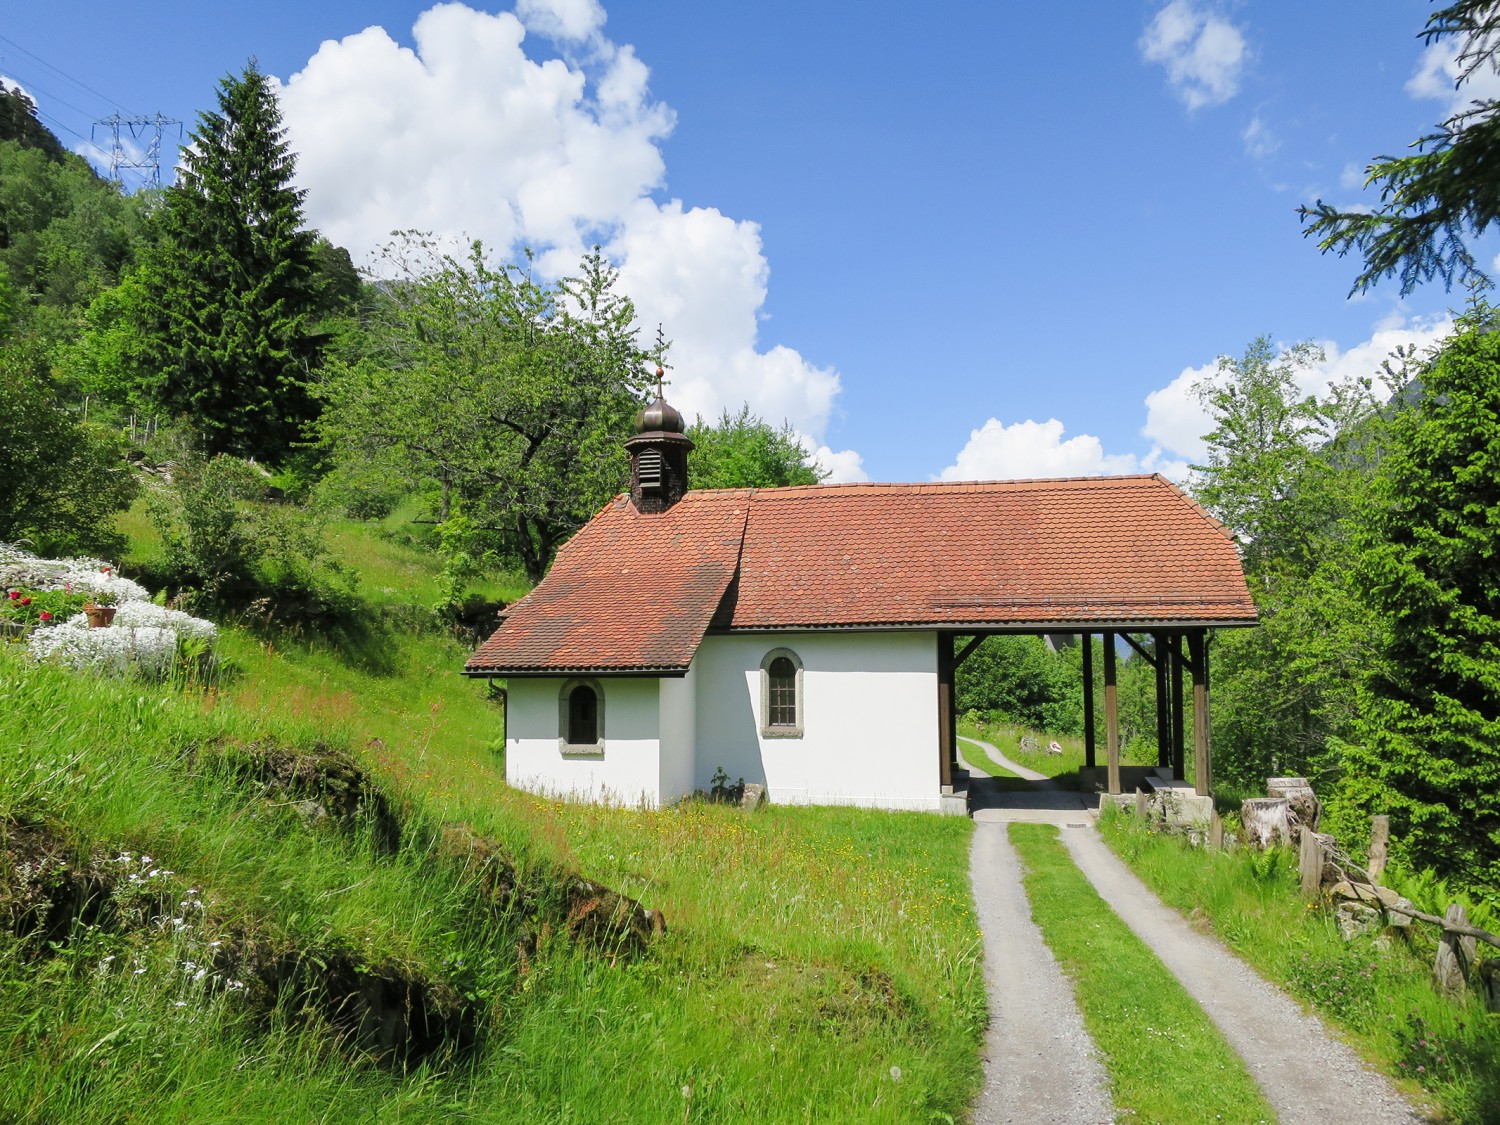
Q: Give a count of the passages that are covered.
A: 1